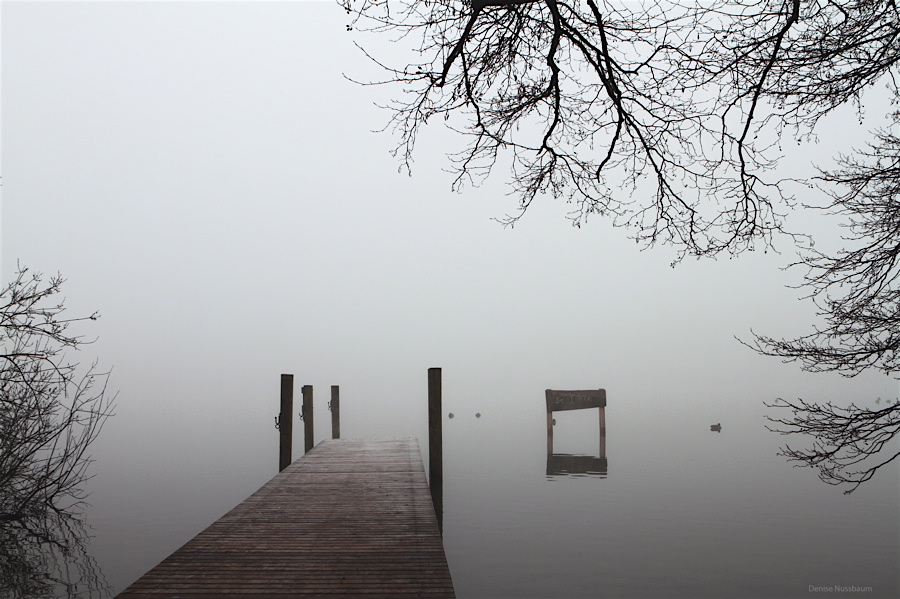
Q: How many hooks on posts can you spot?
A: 3